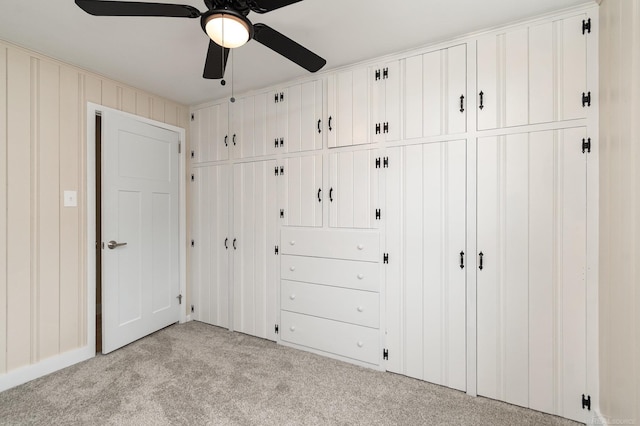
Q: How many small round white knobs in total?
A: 8